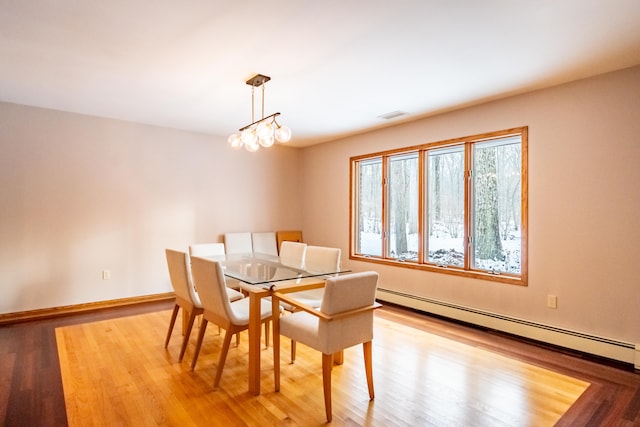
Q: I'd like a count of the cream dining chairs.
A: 8